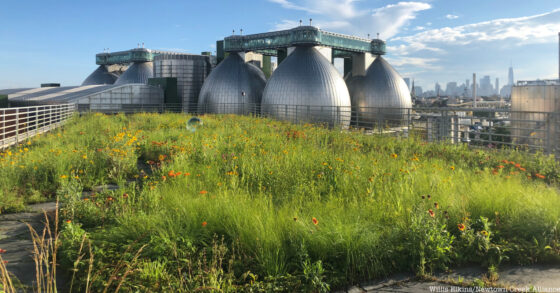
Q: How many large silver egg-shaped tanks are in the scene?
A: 5